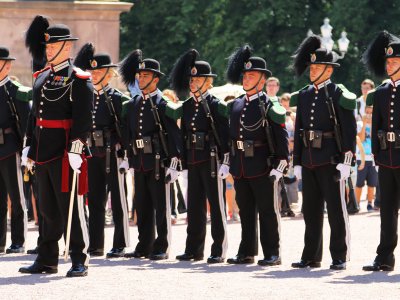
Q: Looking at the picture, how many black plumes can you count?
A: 7